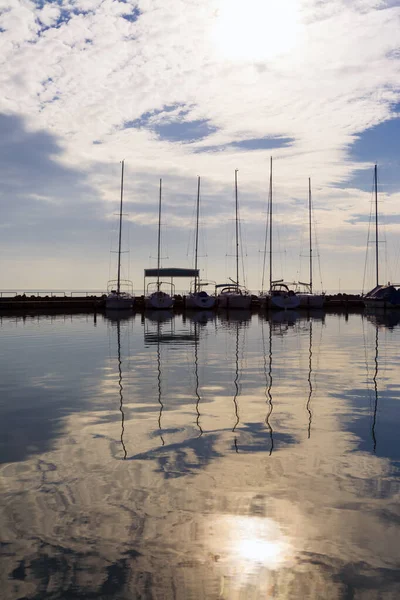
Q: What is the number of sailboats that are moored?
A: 7